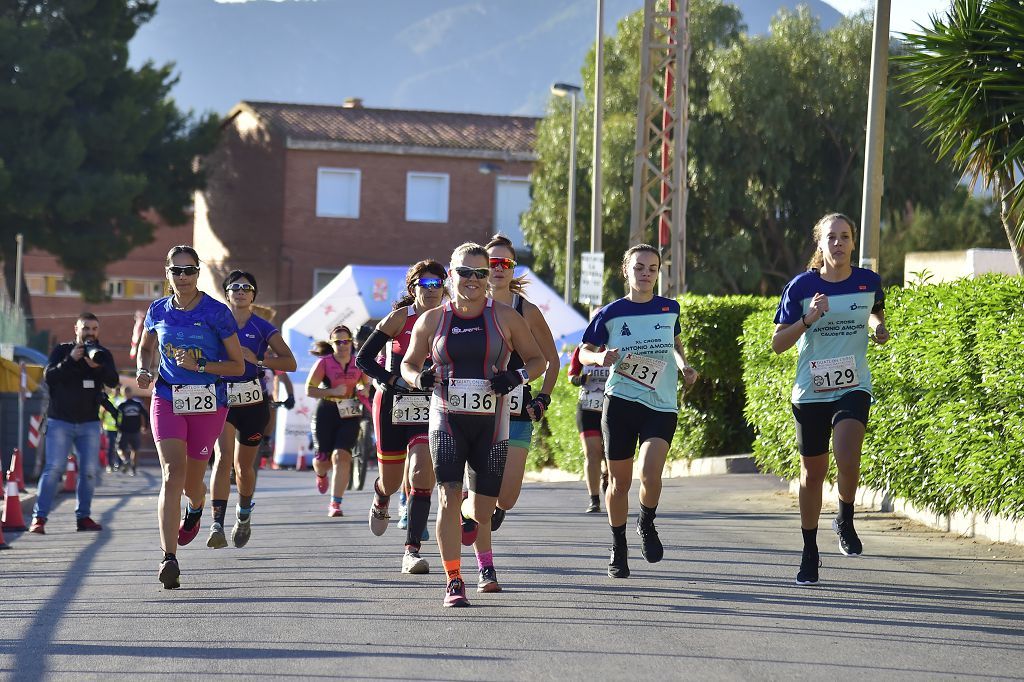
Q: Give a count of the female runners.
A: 9